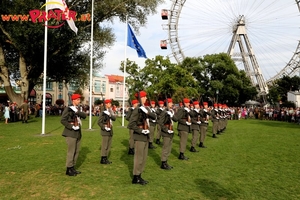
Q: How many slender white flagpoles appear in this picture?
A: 3